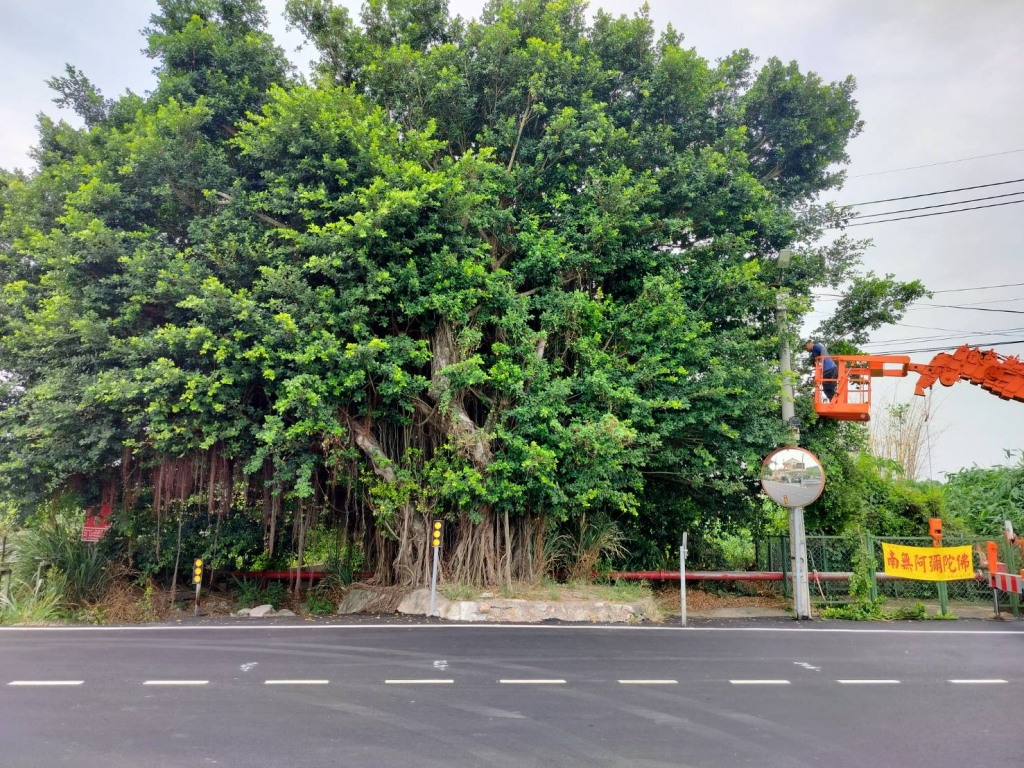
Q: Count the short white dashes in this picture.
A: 9